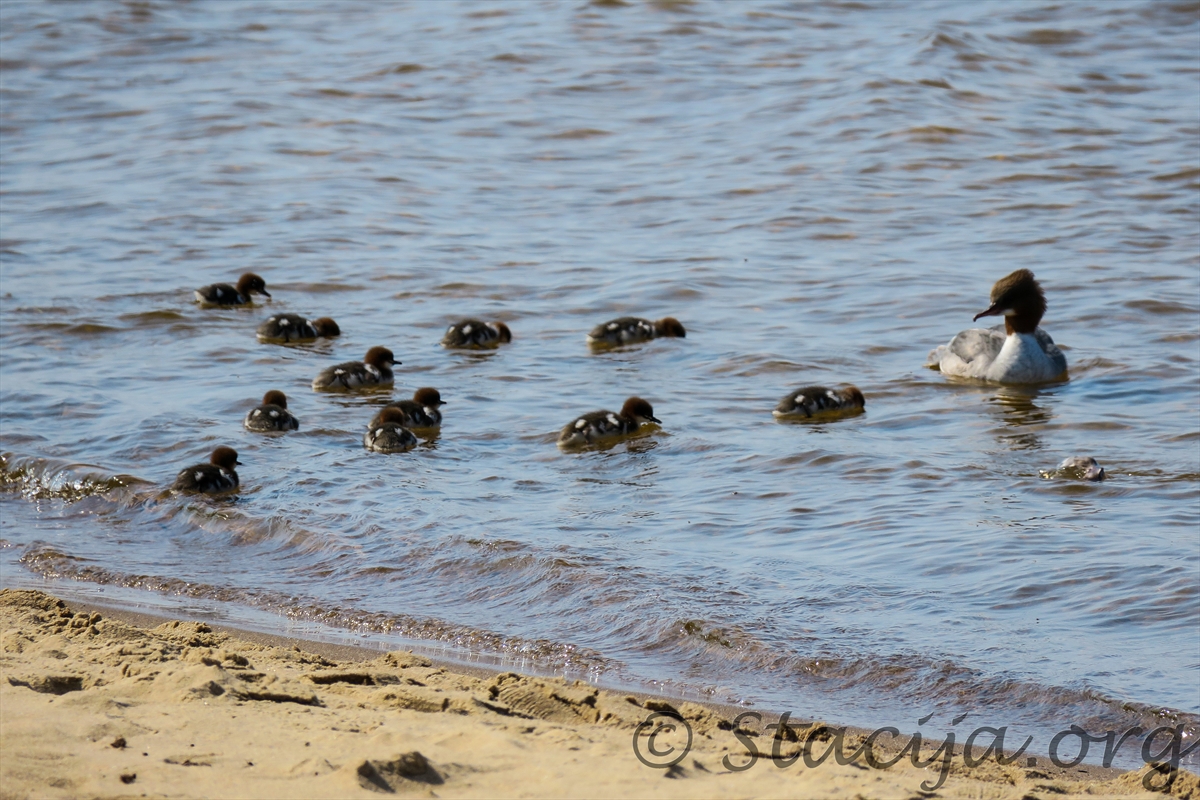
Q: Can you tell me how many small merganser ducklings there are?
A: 11